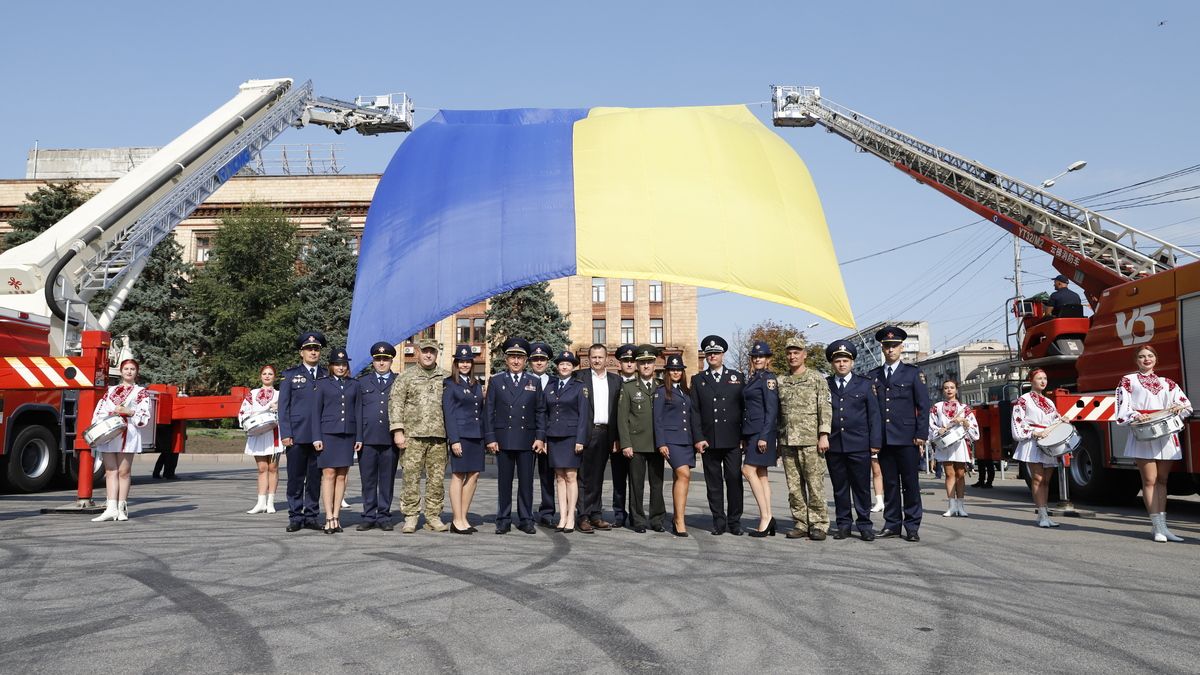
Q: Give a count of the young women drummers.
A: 5